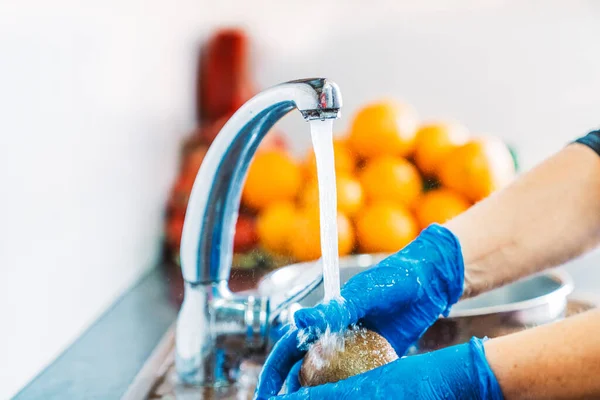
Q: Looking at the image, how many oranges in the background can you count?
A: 11